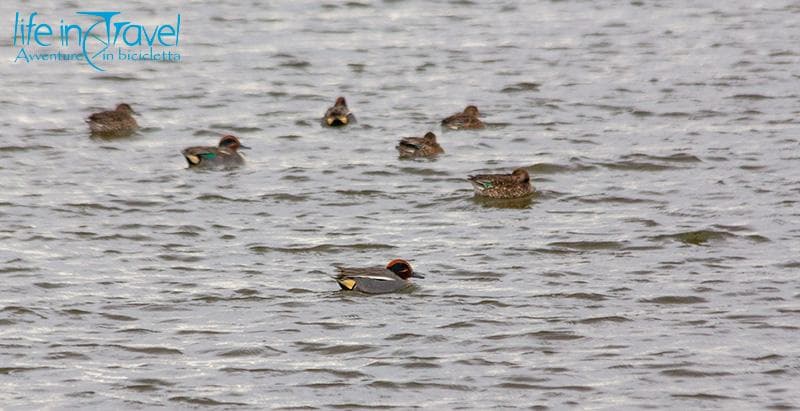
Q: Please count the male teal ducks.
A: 3